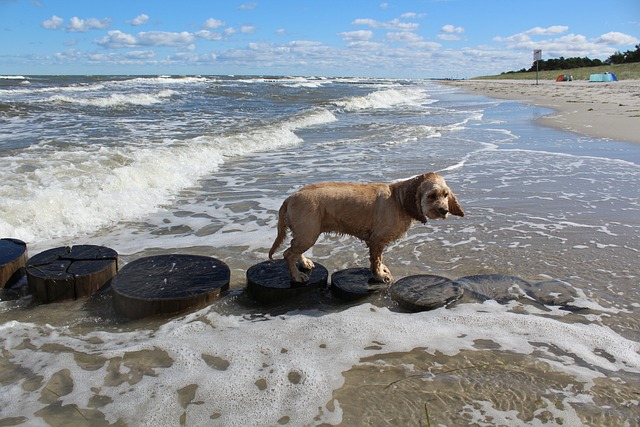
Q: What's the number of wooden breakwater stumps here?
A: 8